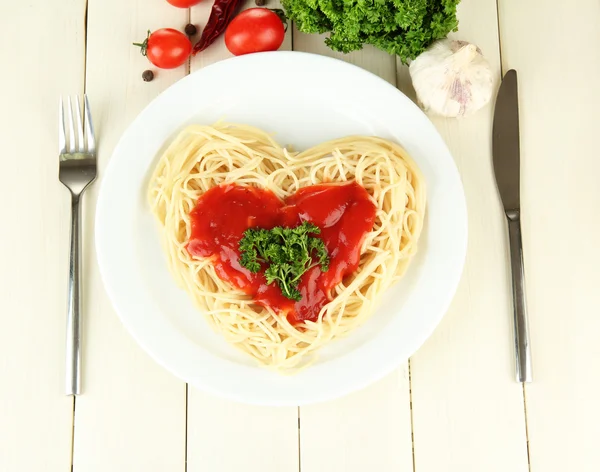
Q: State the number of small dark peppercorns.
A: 3